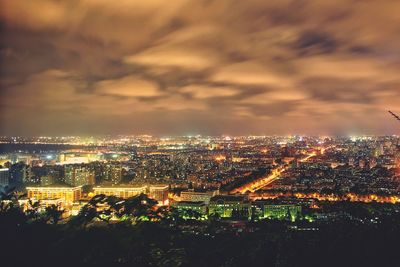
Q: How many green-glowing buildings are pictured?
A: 3